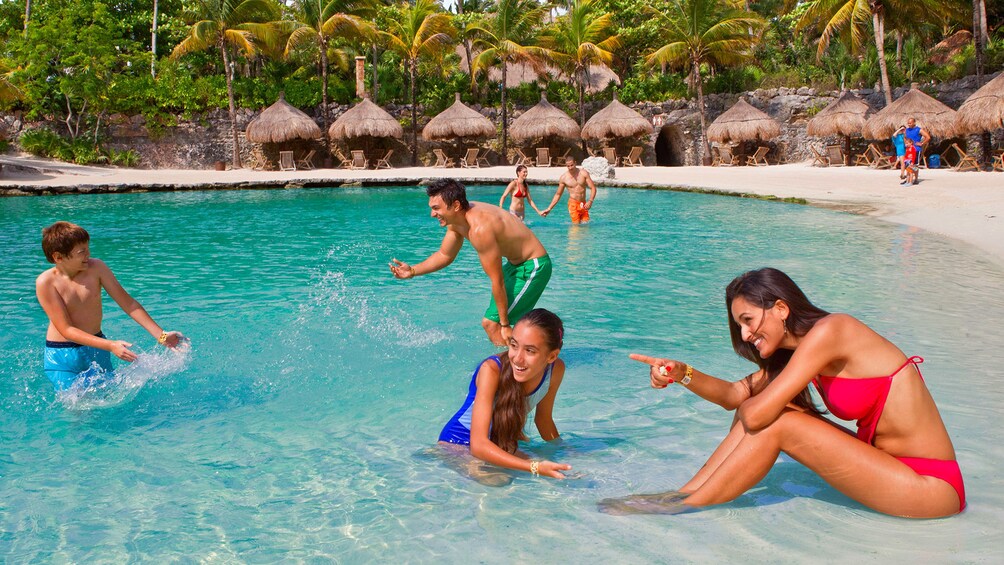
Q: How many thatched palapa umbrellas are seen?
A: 9